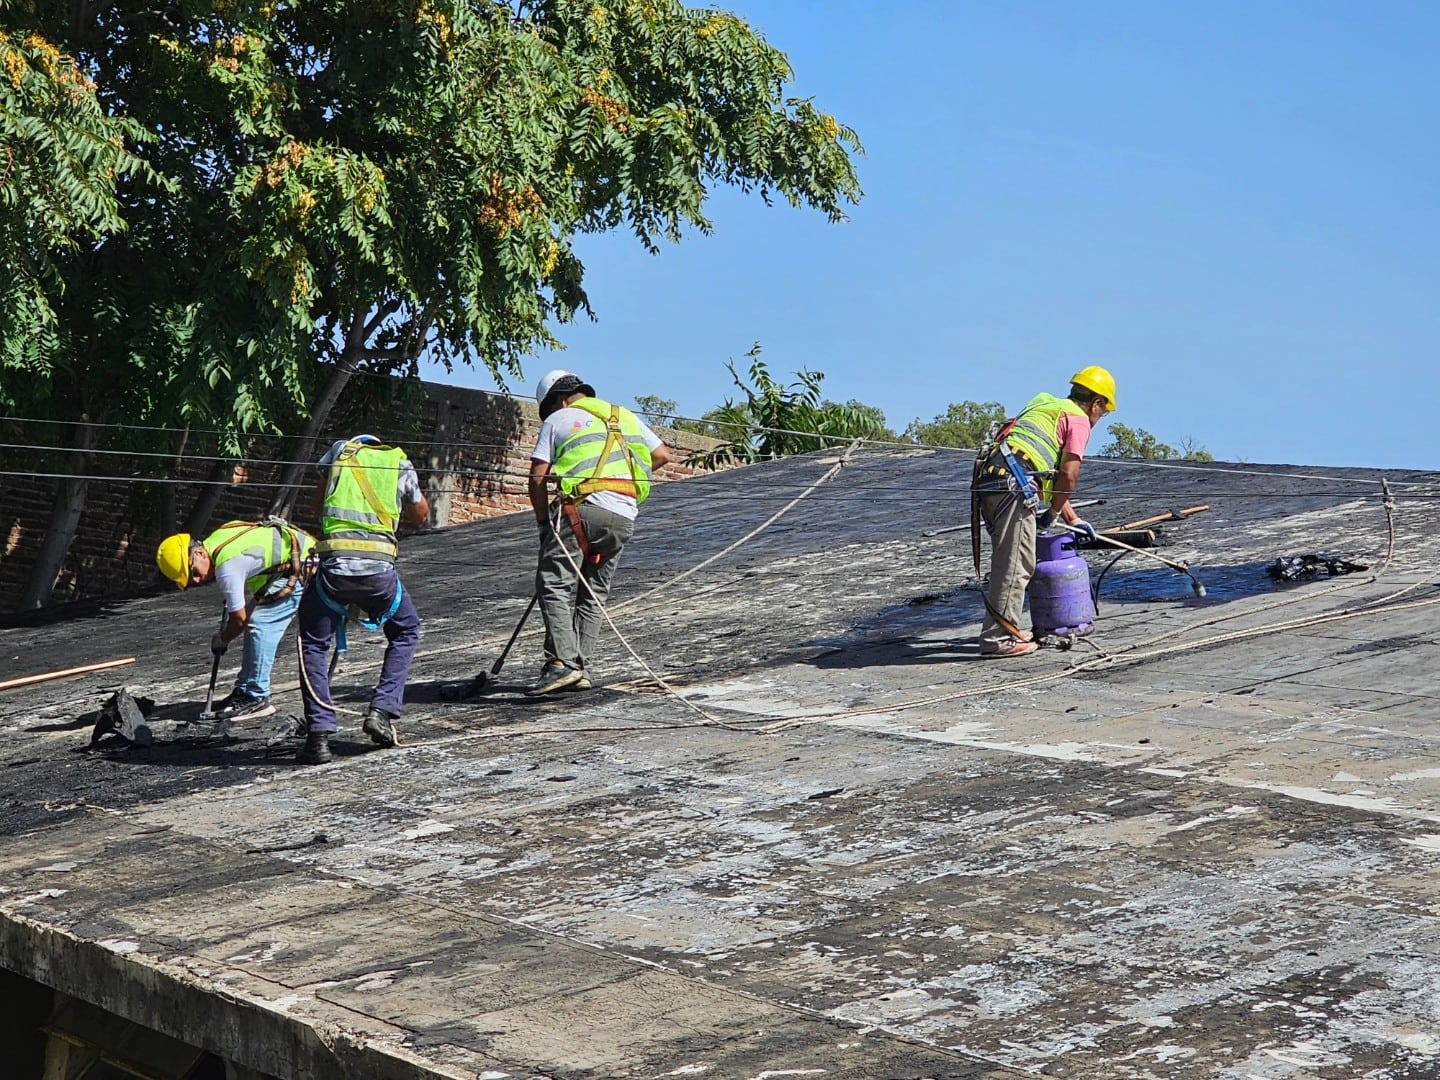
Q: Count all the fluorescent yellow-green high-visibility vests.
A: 4